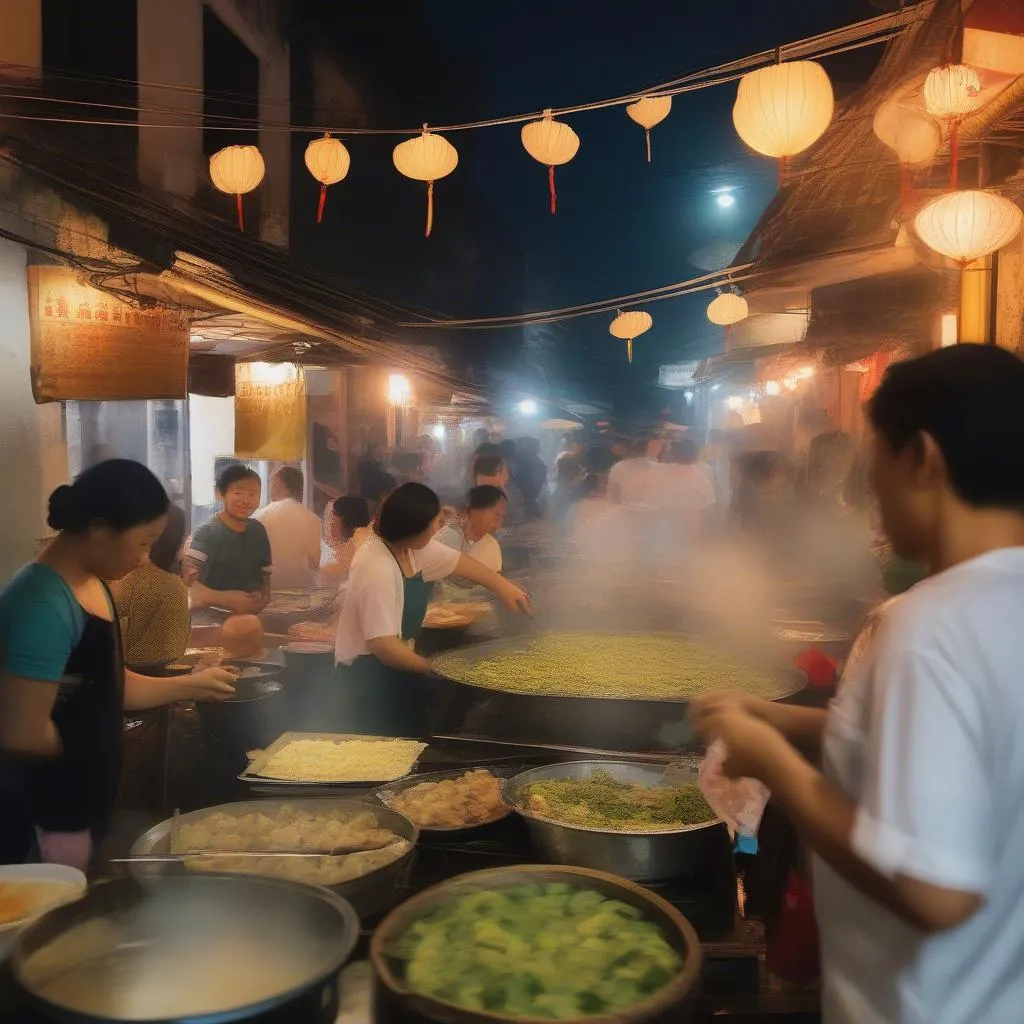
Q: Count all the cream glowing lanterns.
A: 11